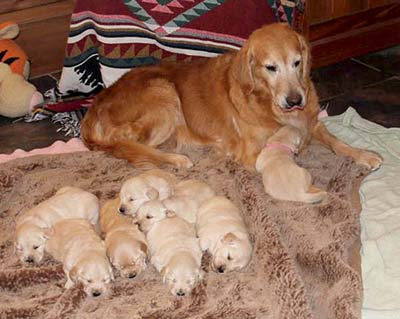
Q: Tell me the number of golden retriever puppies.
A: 8